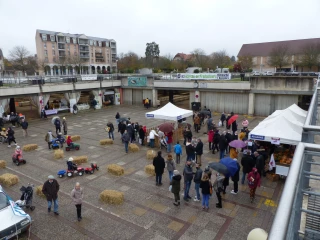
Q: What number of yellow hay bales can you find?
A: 13